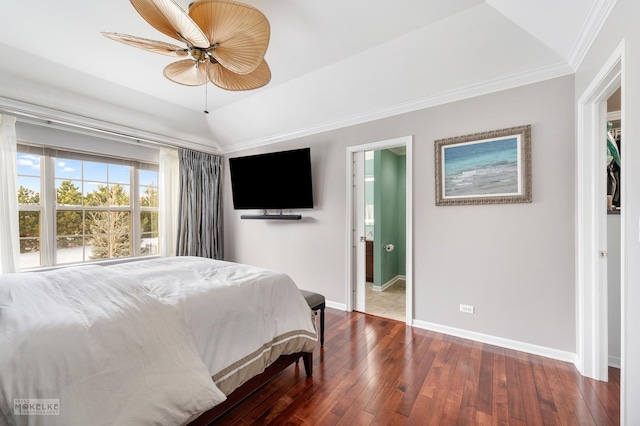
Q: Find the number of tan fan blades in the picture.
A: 5